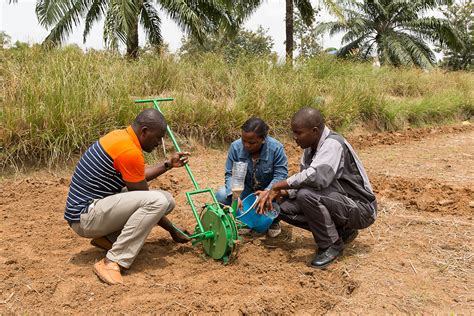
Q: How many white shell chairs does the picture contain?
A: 0